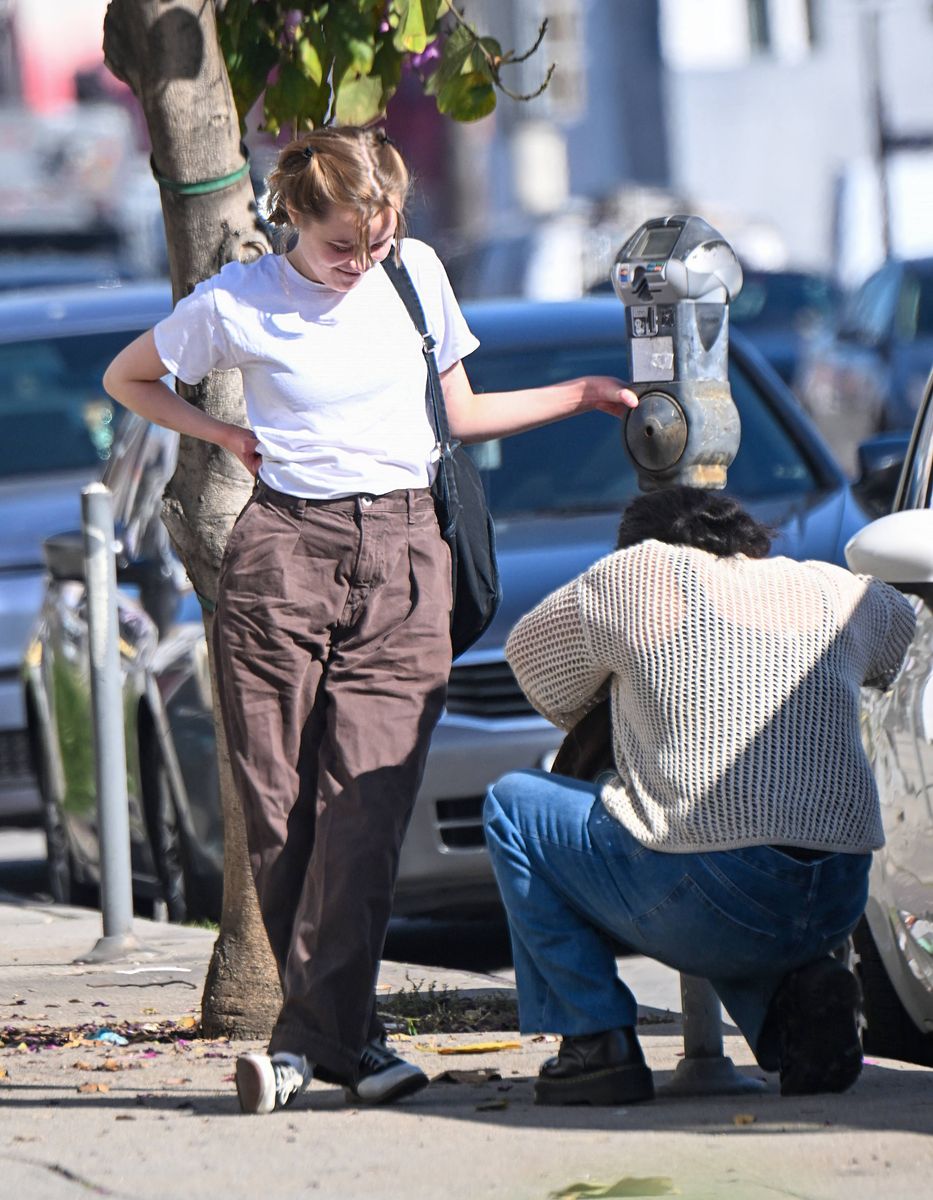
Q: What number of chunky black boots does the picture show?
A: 2